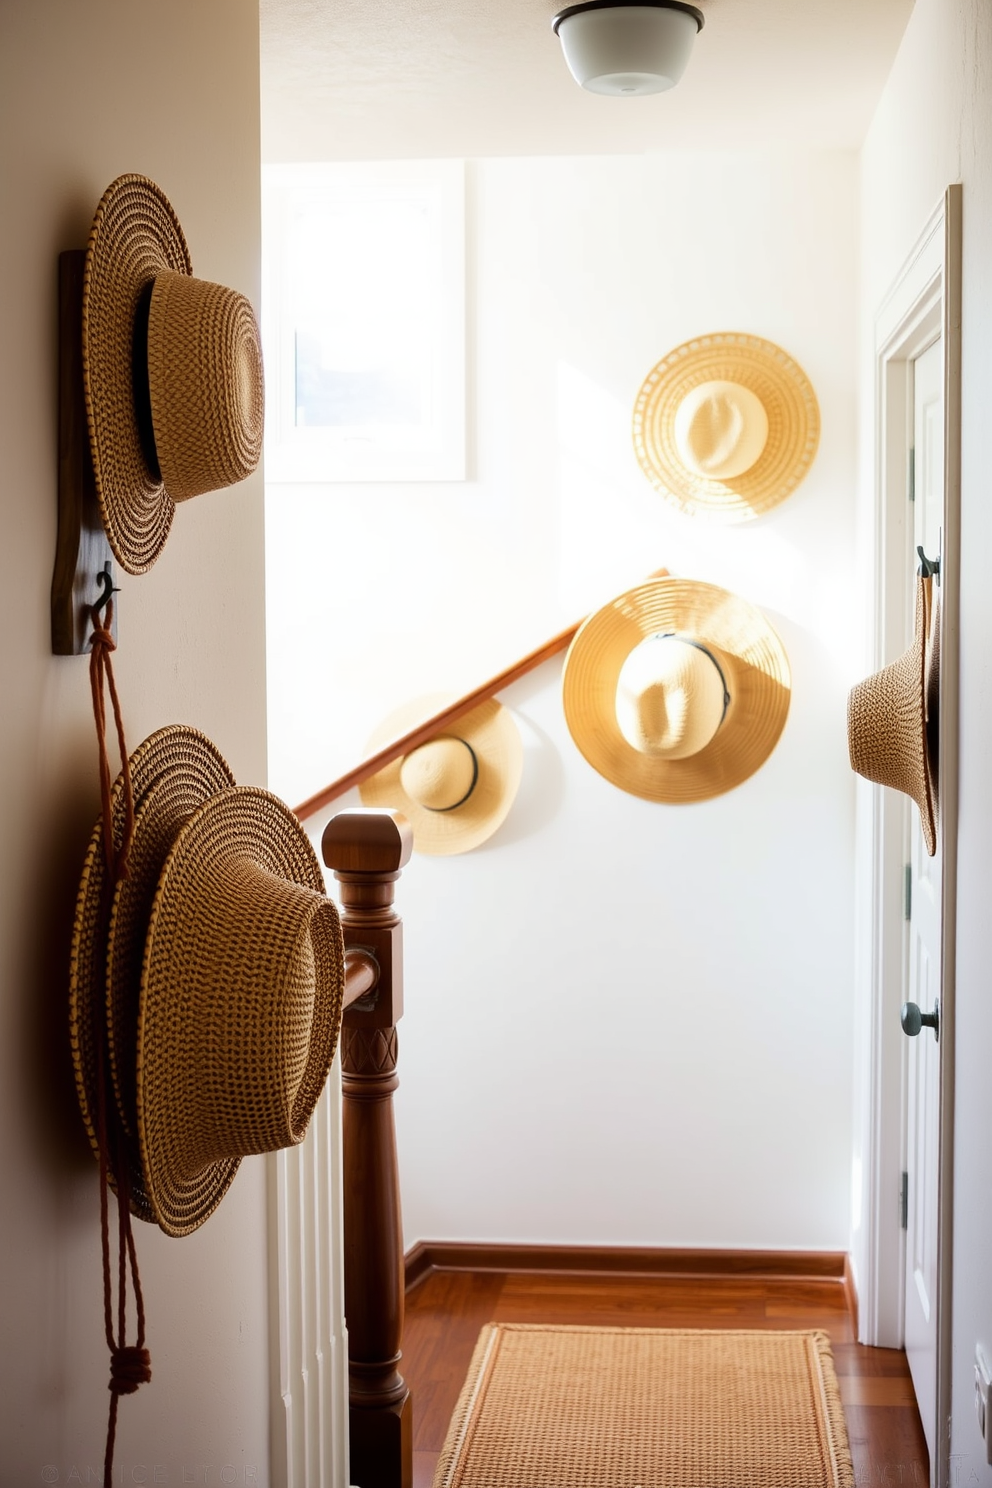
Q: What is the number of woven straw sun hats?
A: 8